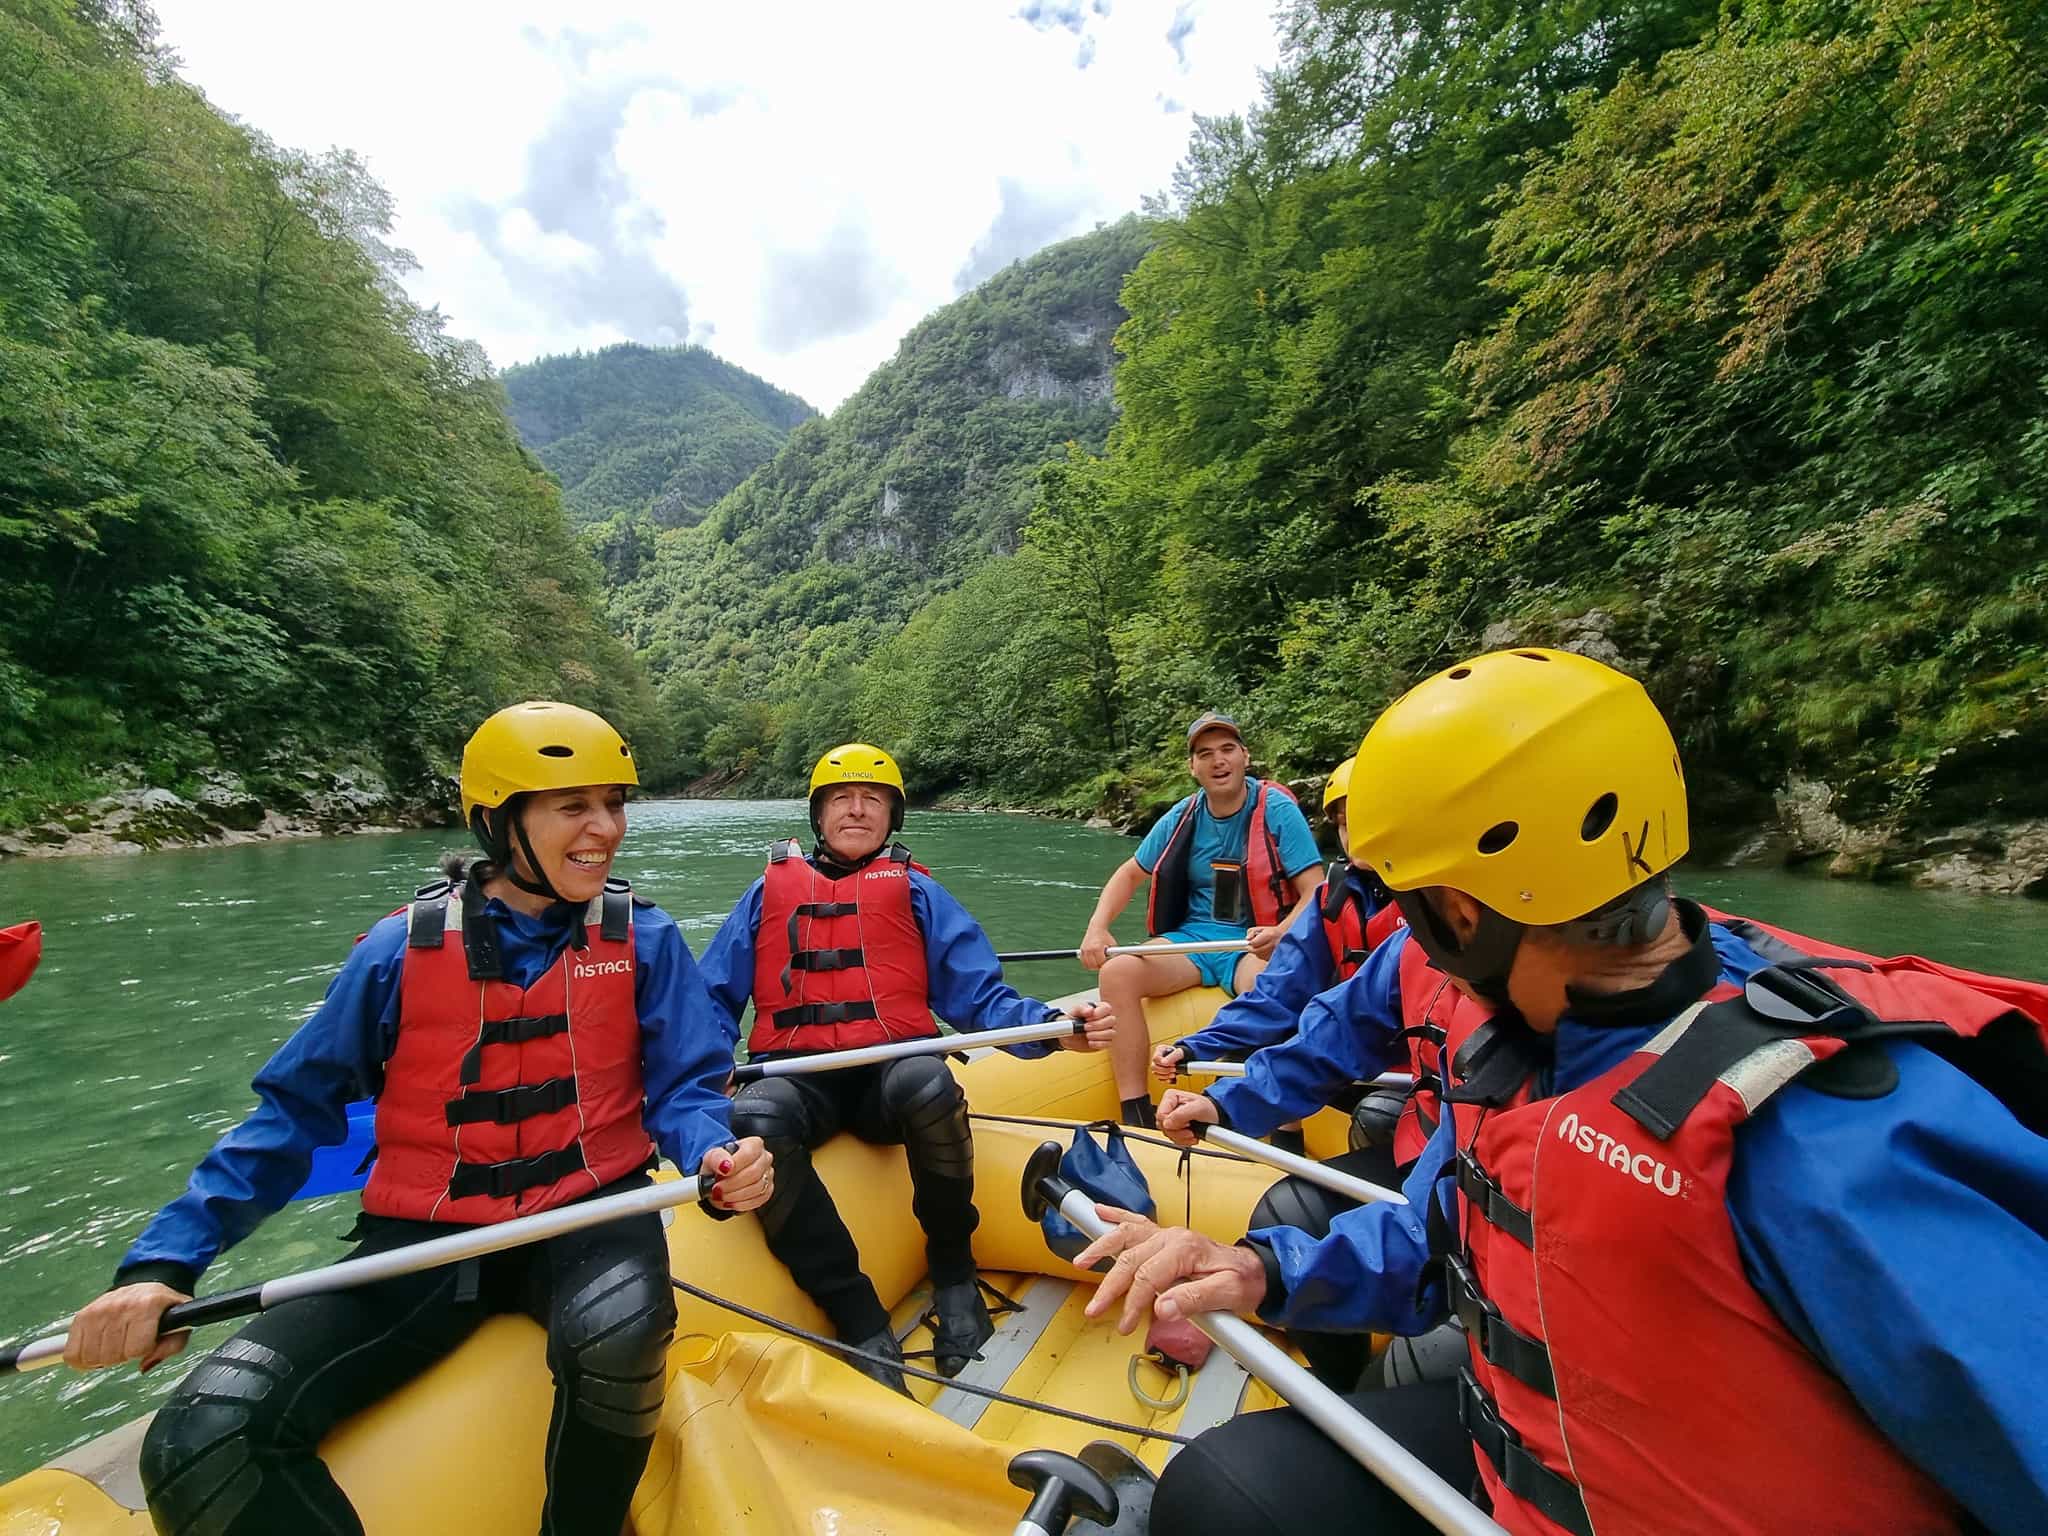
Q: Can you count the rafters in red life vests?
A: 6